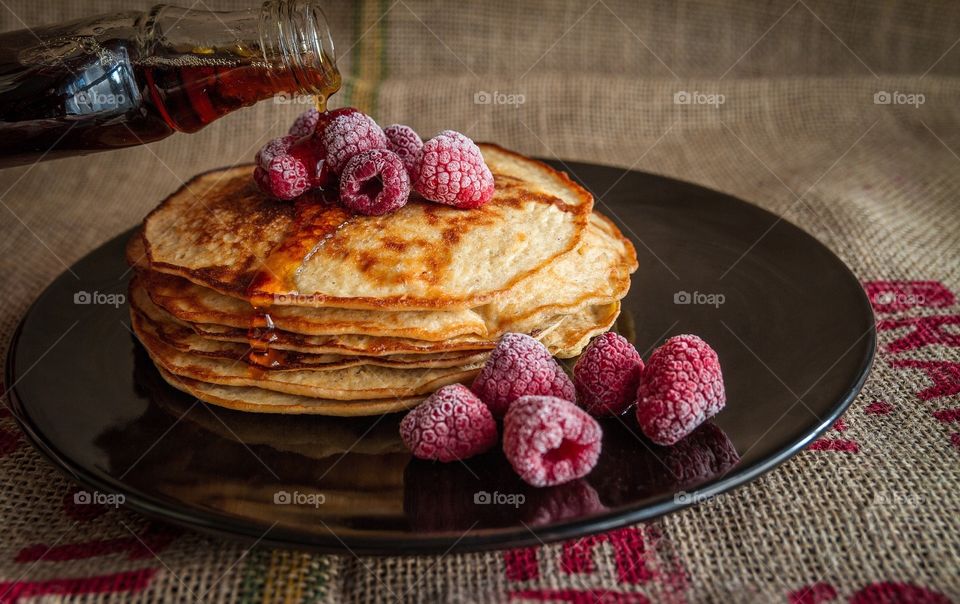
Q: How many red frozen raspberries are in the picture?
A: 11